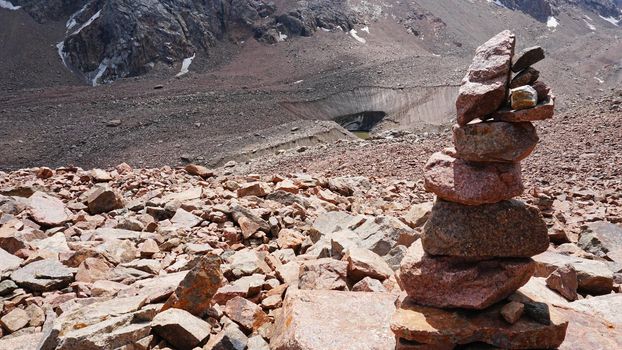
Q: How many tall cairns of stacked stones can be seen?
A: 1